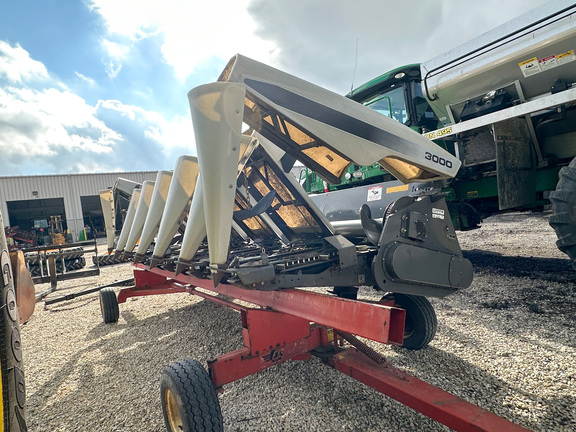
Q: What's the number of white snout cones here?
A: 7